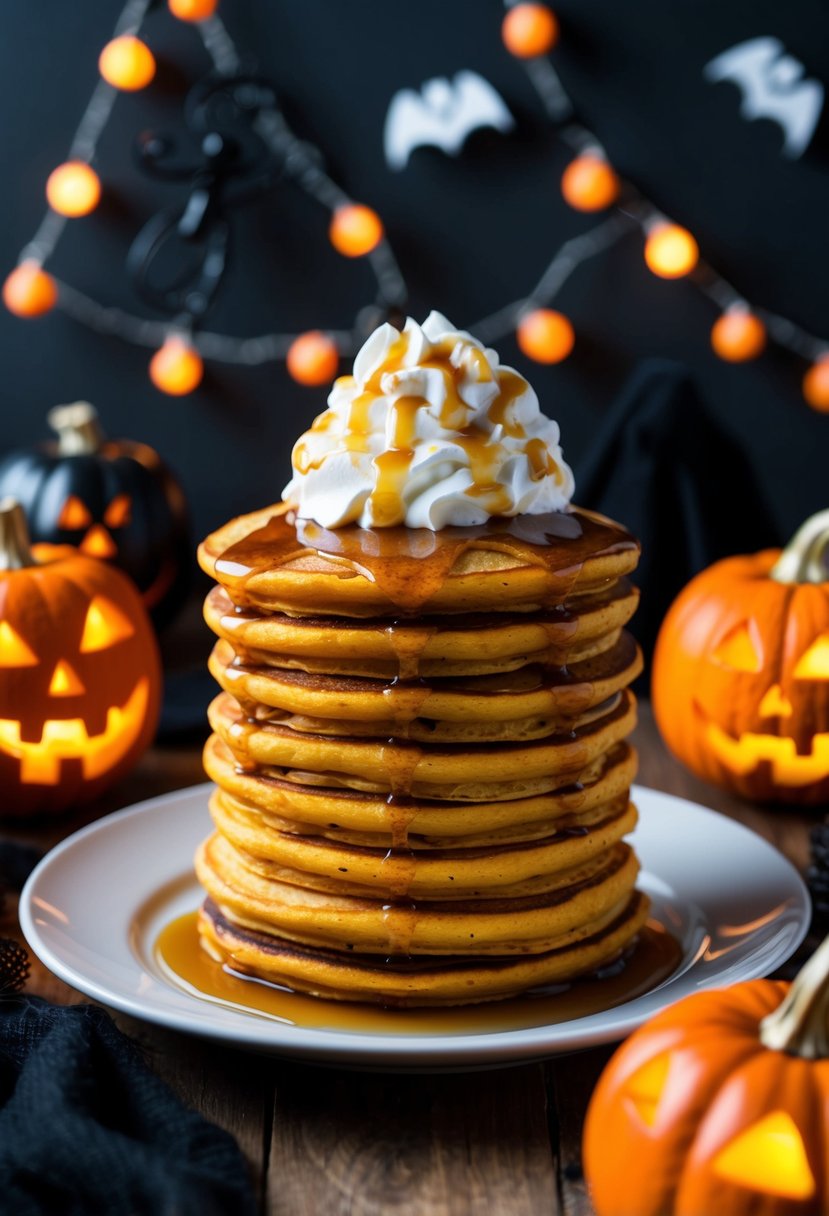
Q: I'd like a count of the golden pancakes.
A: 8